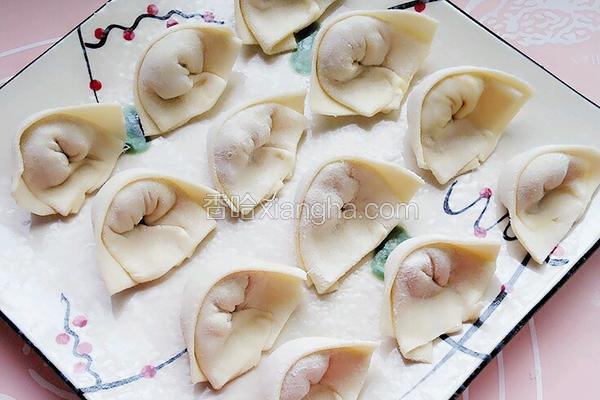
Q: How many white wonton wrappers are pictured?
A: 12